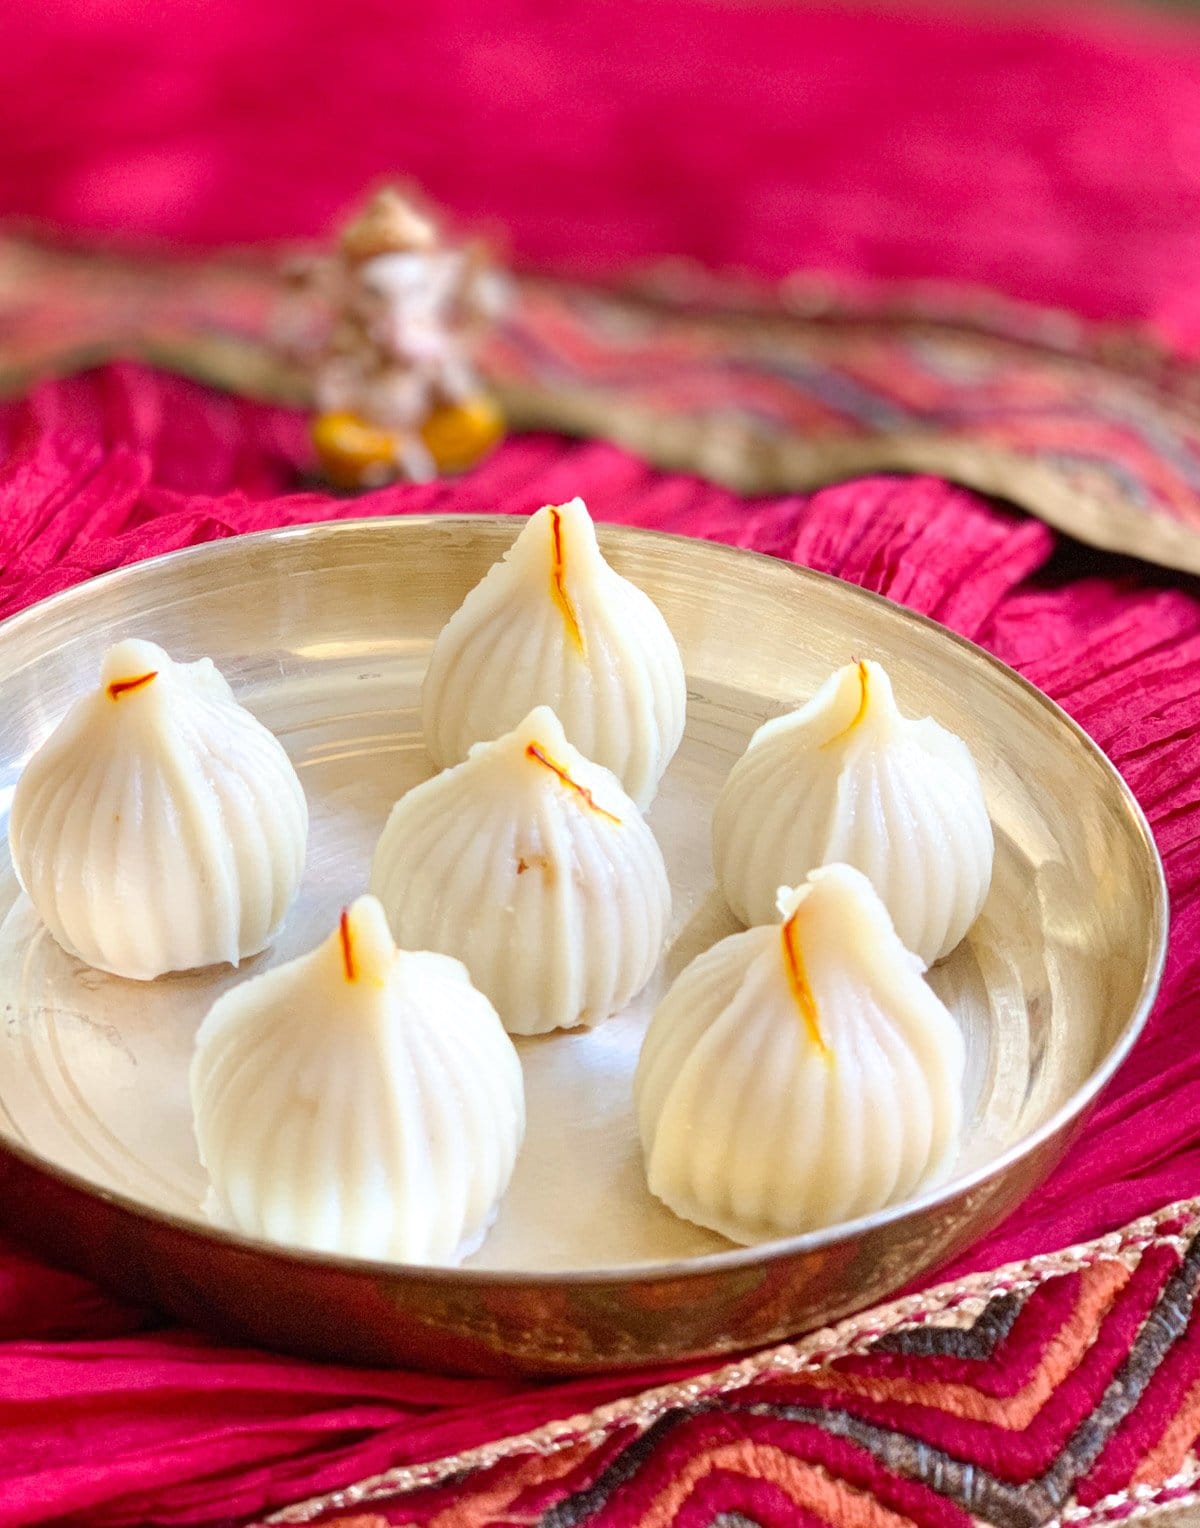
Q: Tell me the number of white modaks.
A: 6